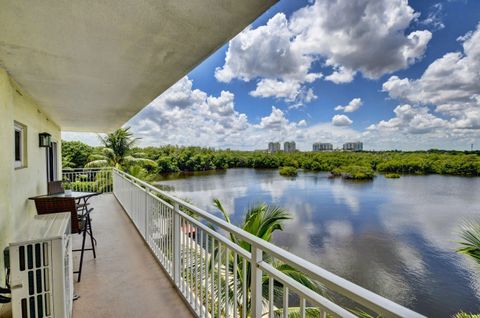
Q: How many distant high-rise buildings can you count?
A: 4